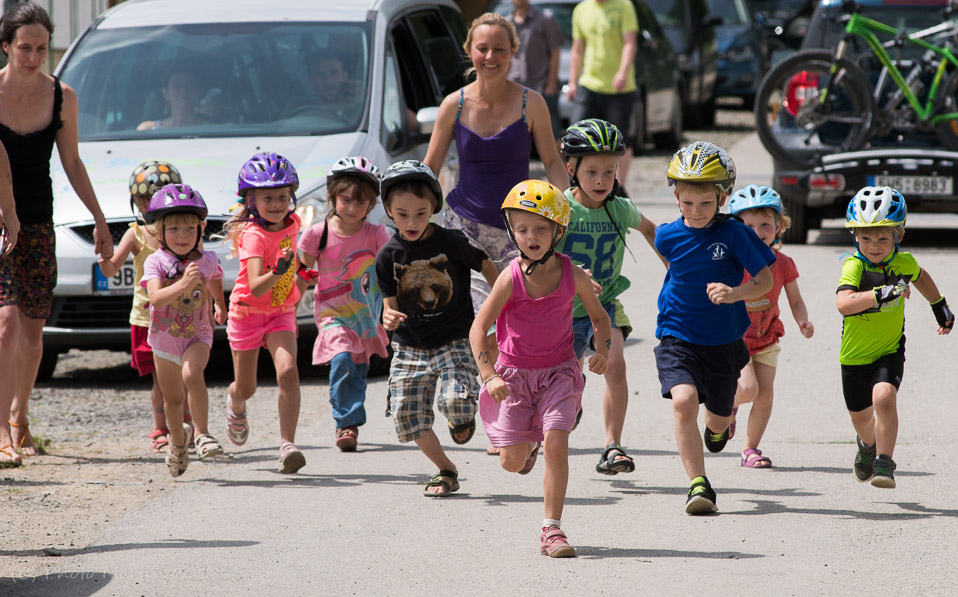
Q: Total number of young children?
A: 10